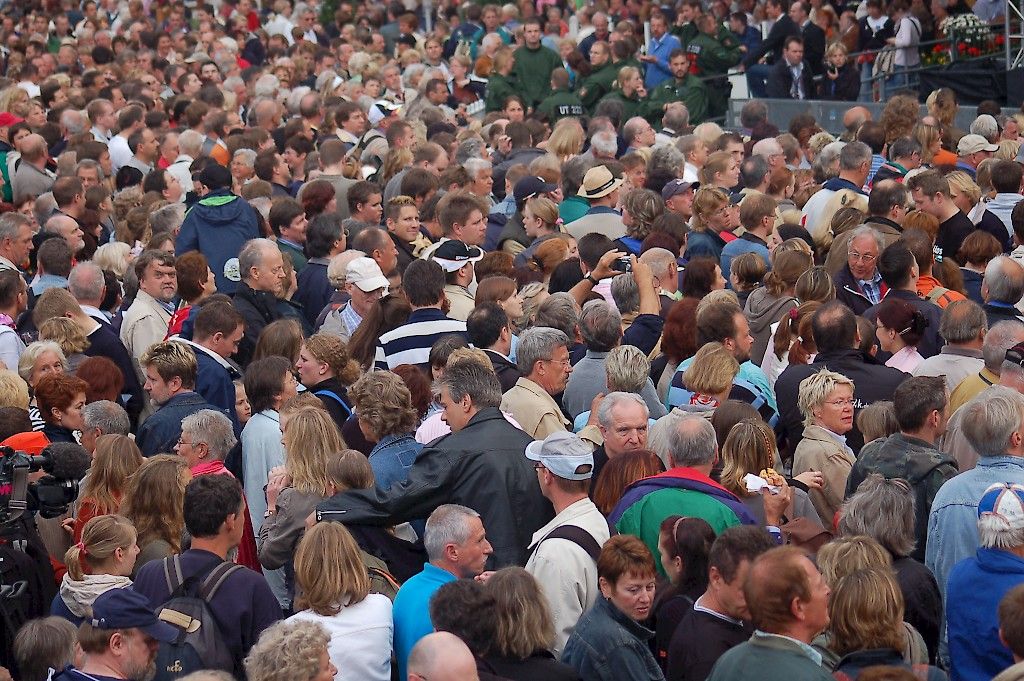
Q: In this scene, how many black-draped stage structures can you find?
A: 1